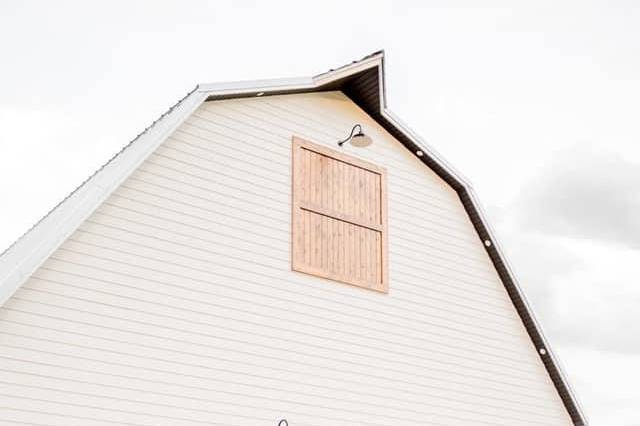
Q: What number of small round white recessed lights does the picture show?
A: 4